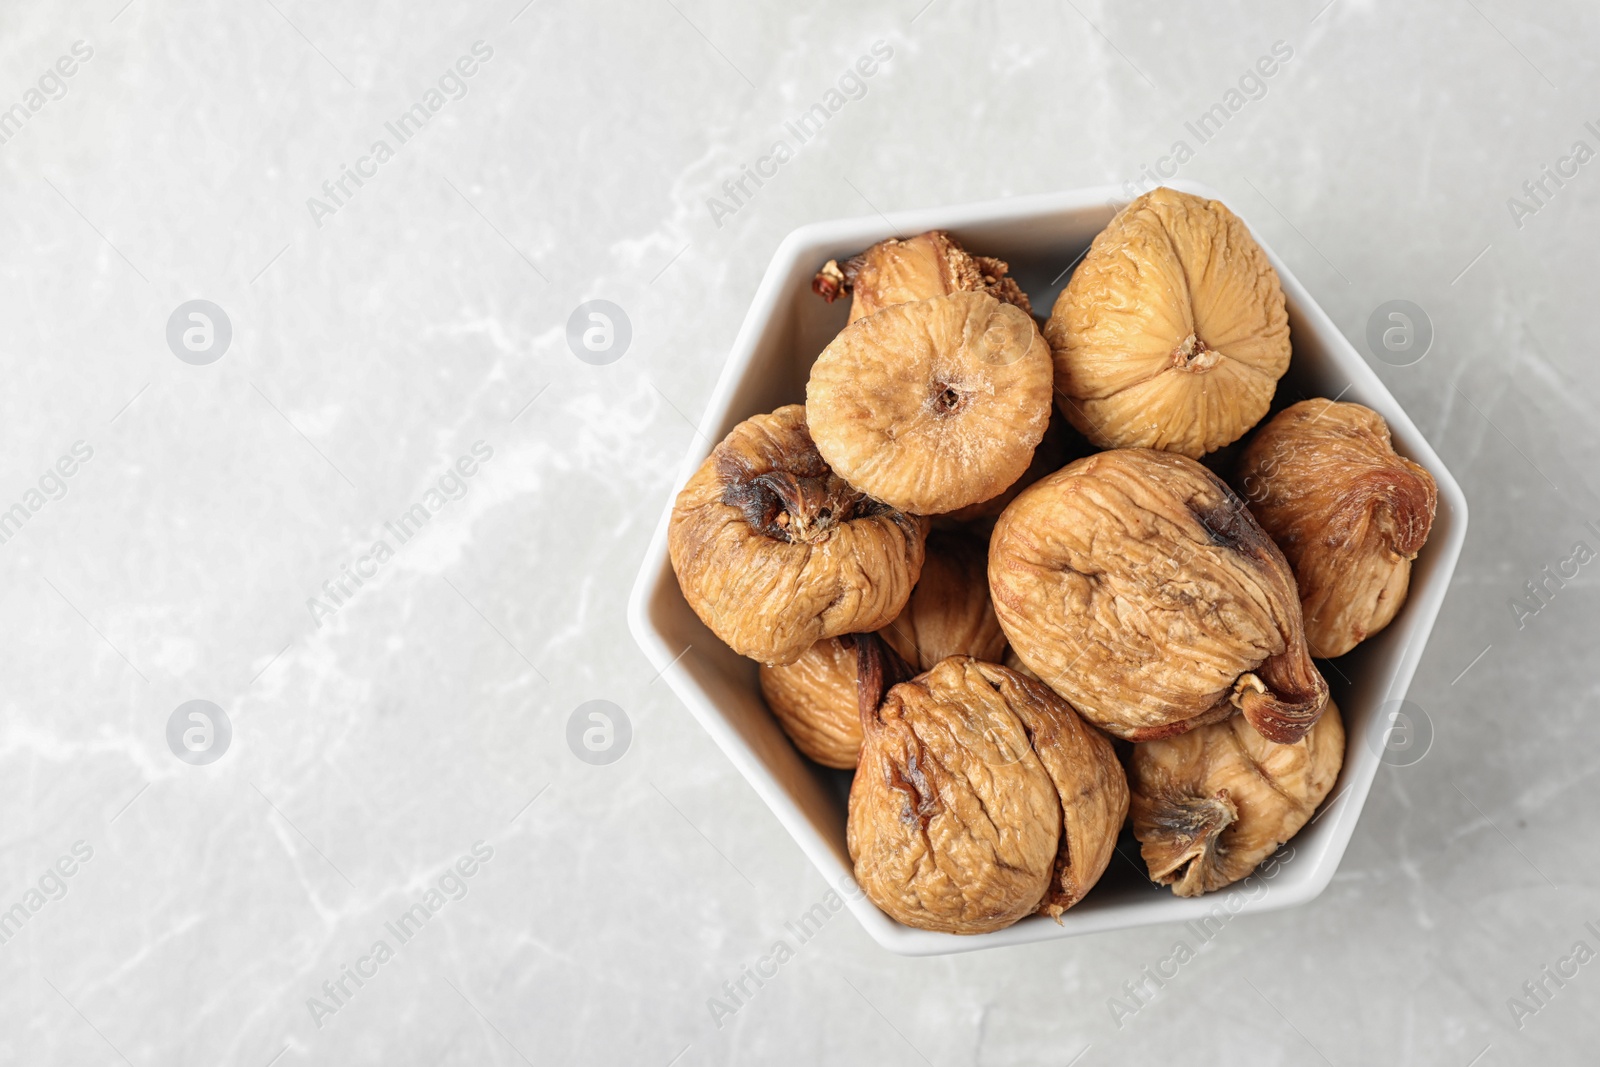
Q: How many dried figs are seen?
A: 10